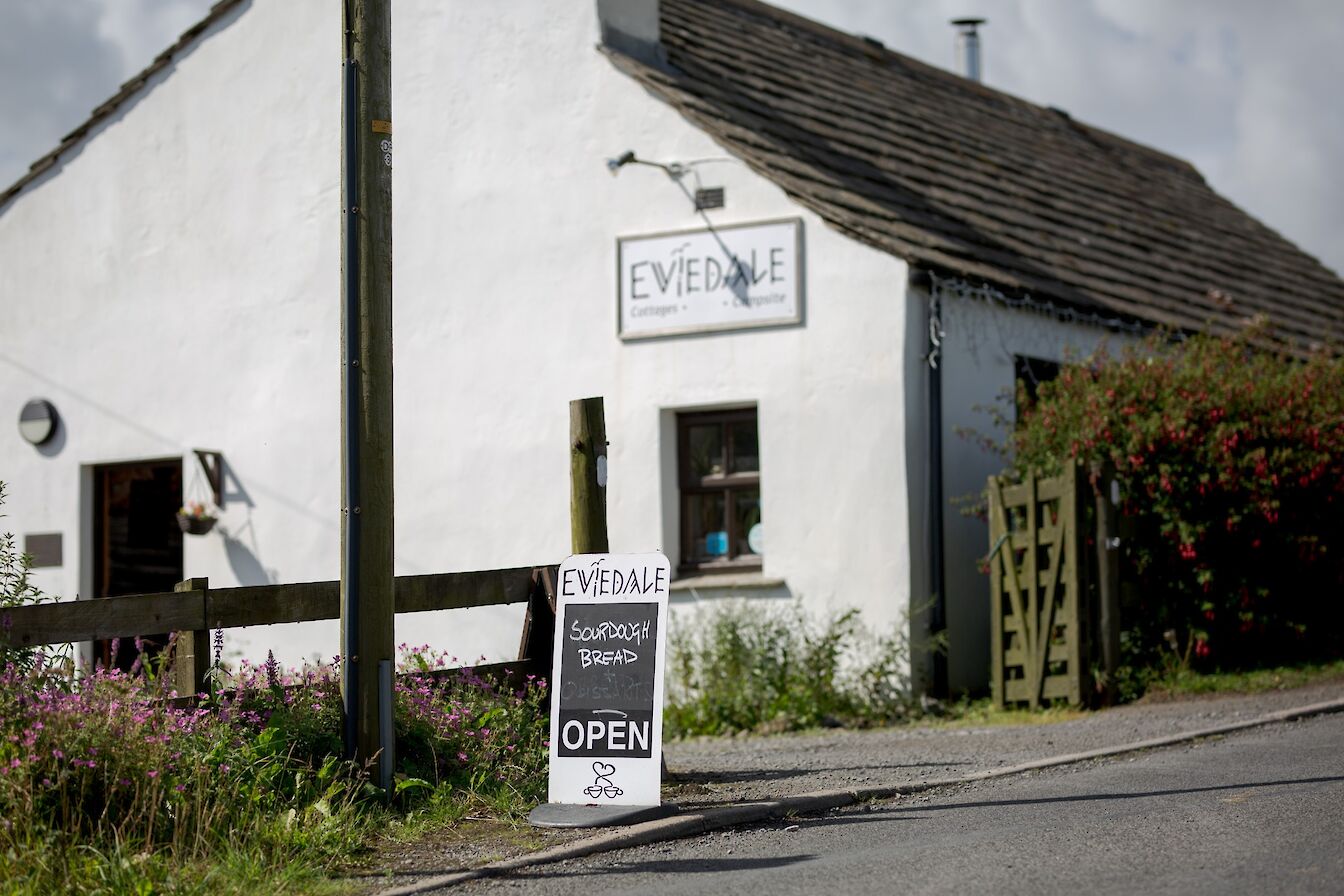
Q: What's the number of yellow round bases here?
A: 0